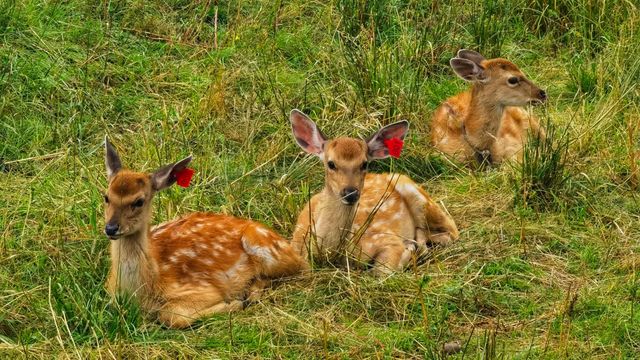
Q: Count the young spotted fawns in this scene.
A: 3